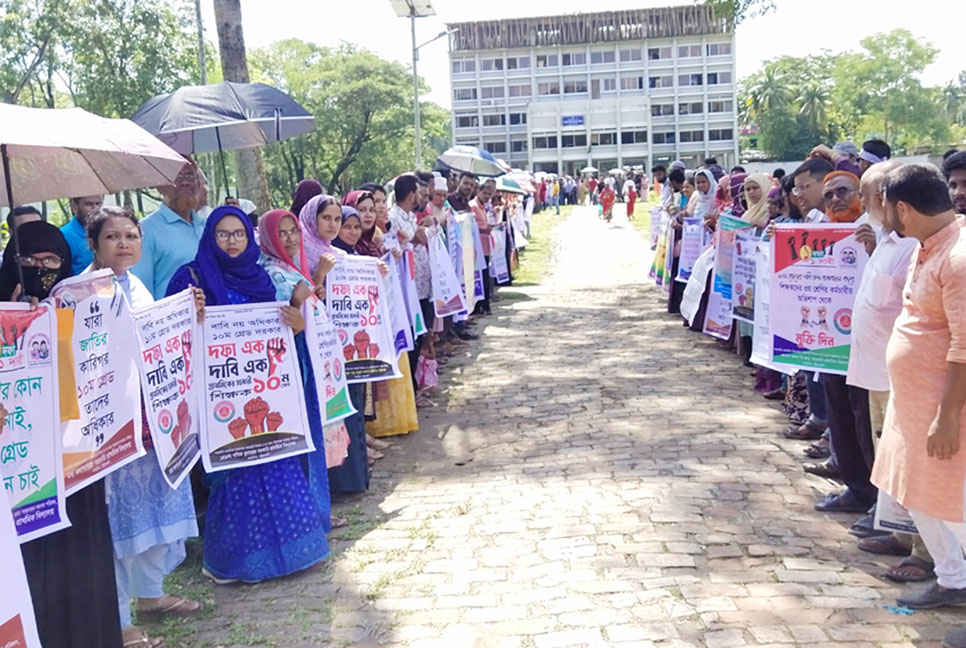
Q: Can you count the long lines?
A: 2